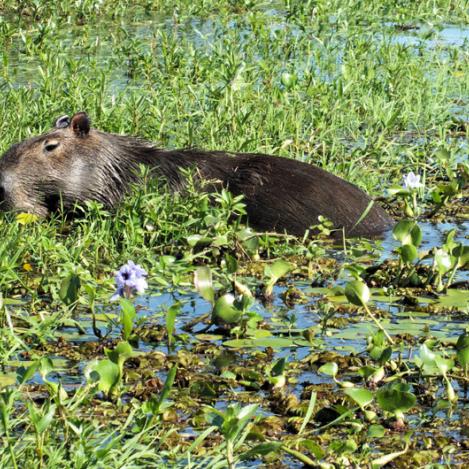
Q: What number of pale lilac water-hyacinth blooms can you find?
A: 2